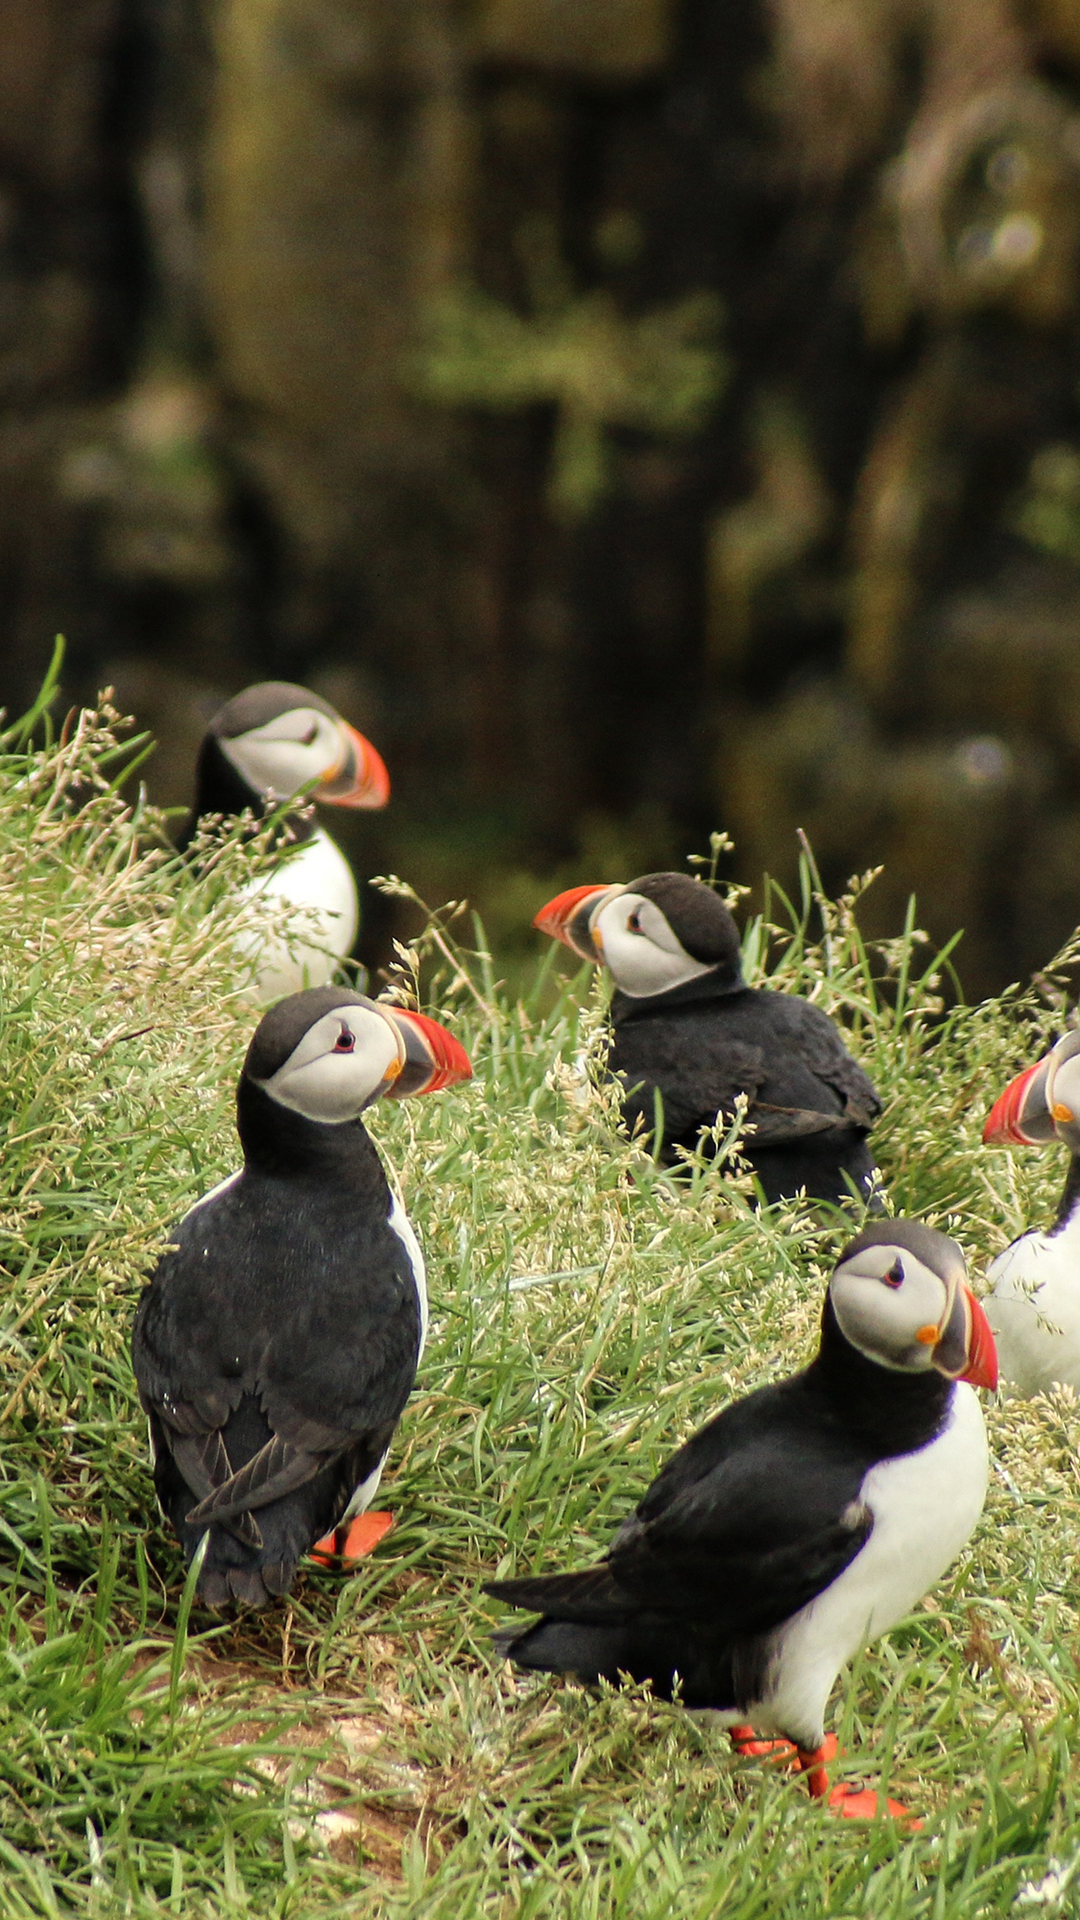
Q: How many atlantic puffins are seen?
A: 5